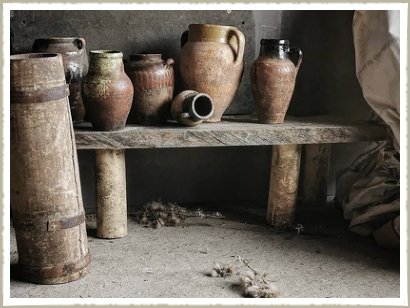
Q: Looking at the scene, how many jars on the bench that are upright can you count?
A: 5